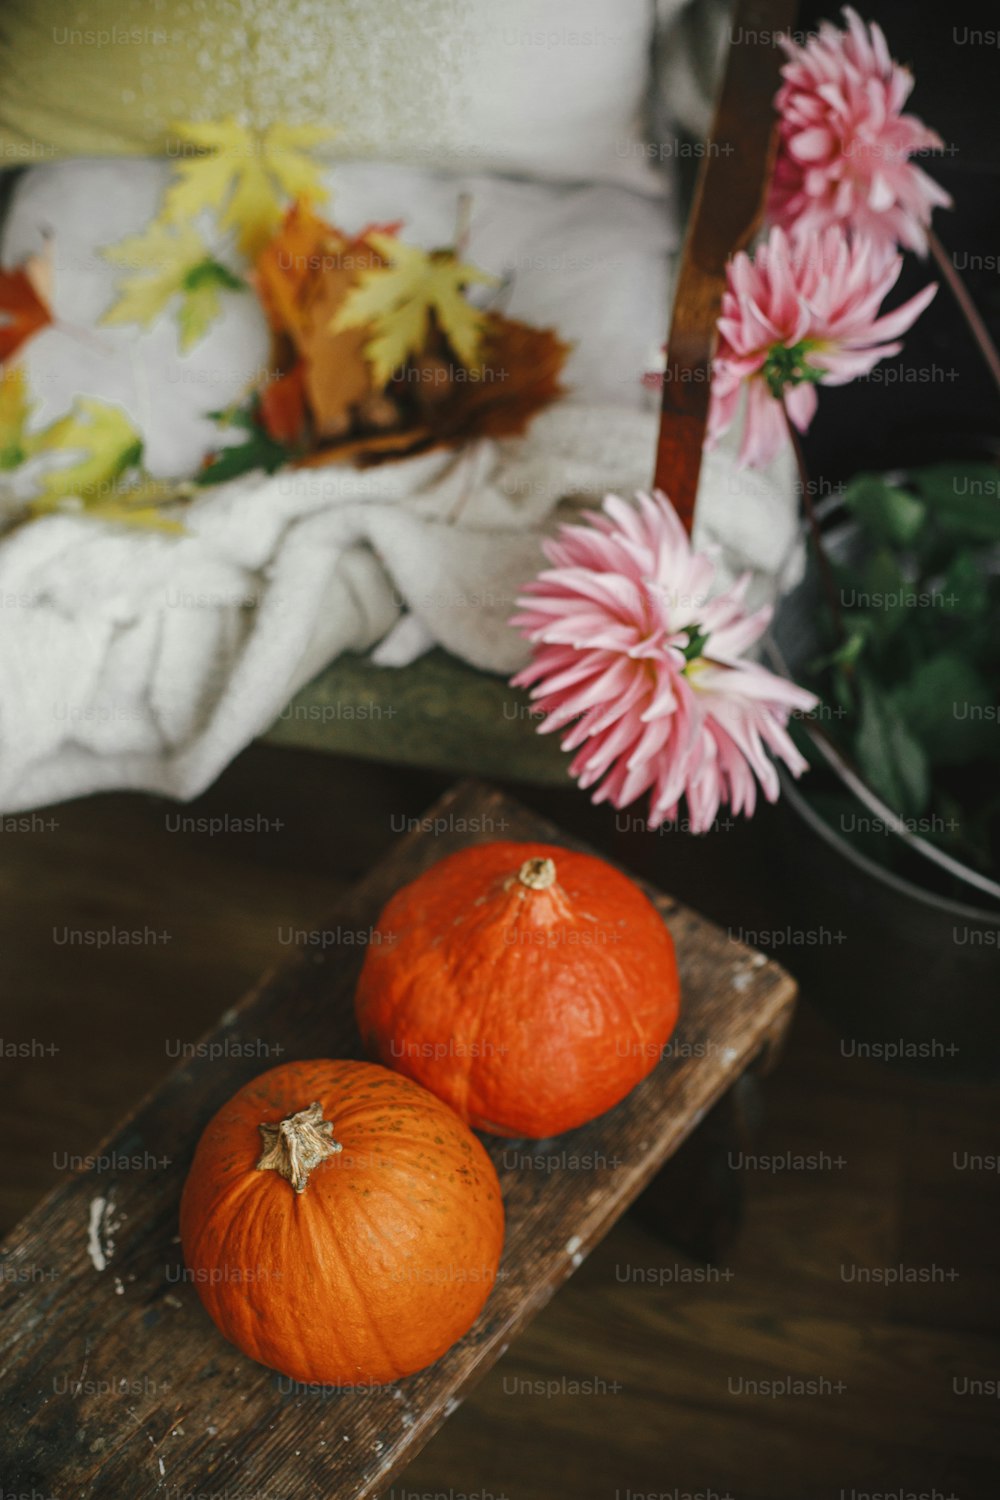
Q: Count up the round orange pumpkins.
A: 2